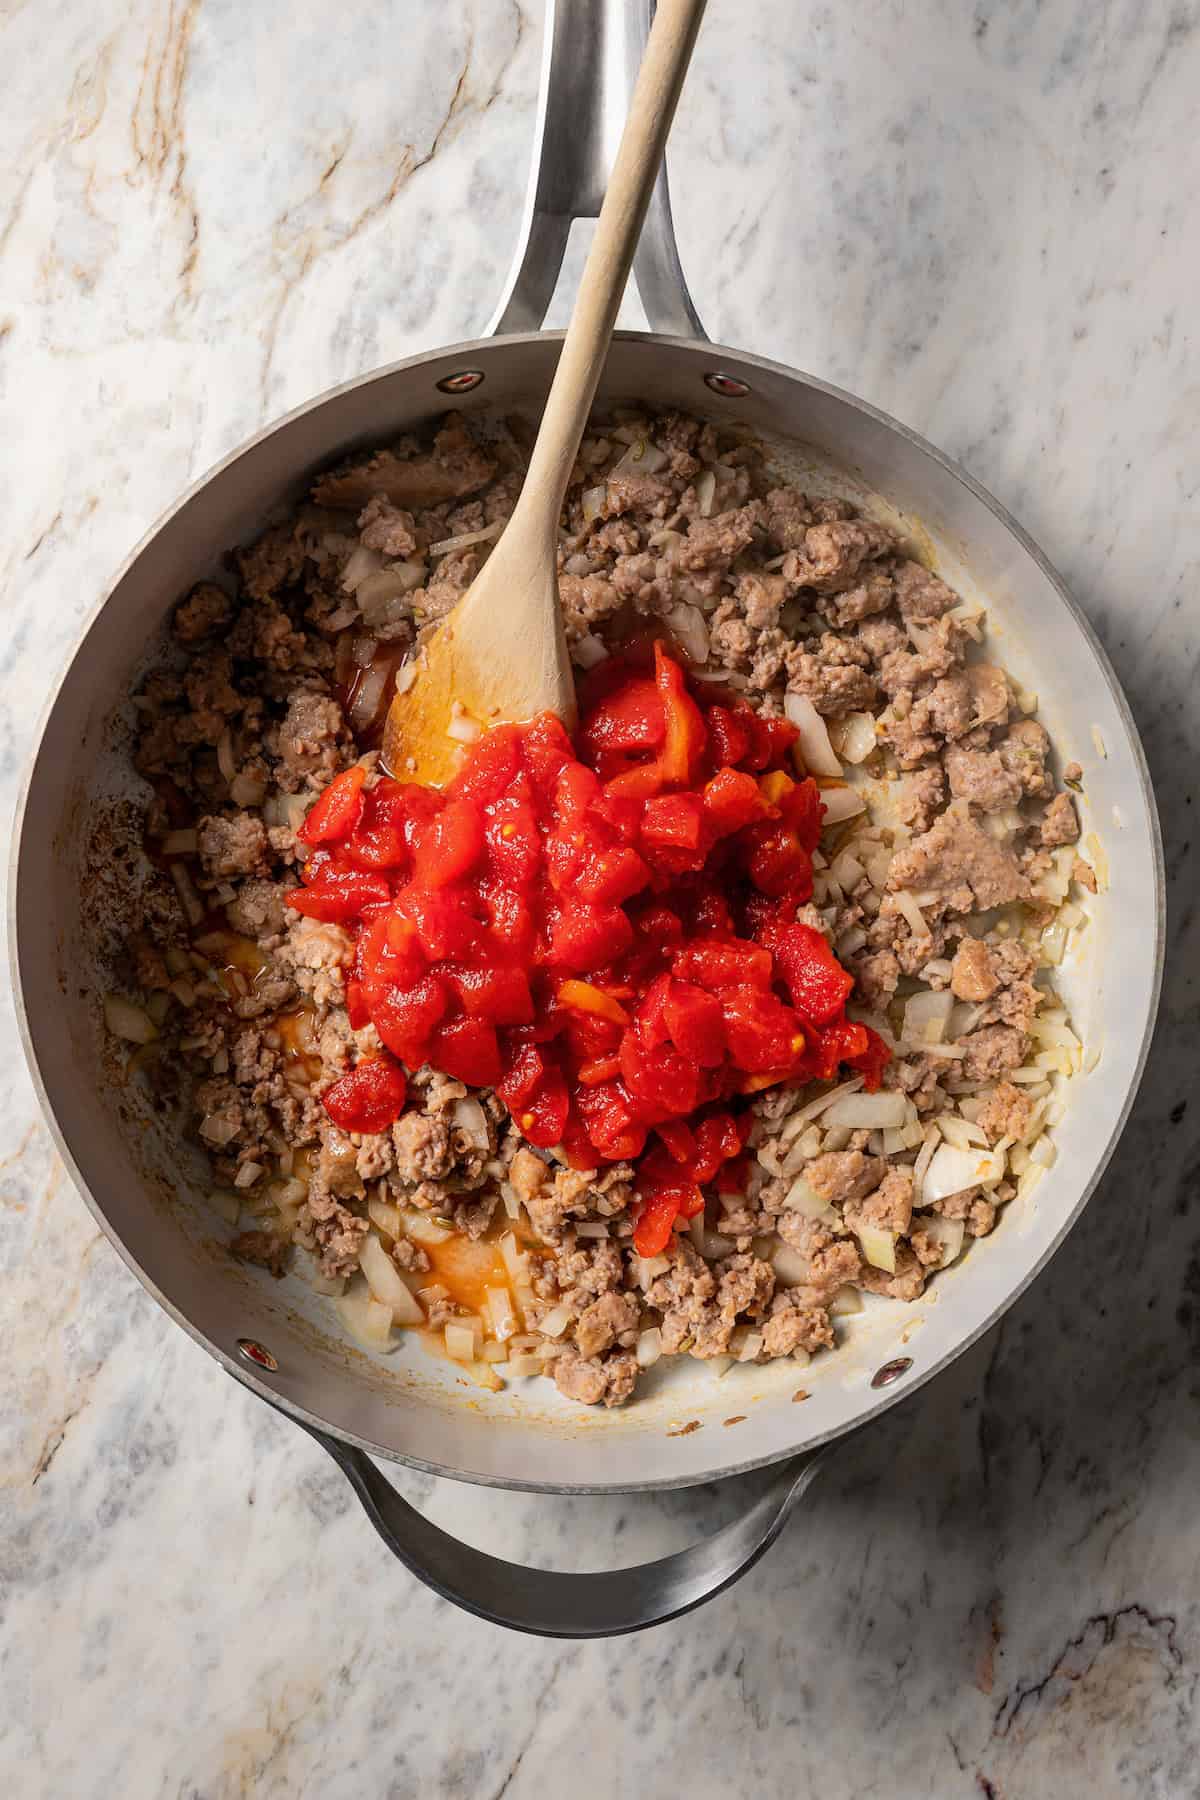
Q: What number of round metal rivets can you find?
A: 4